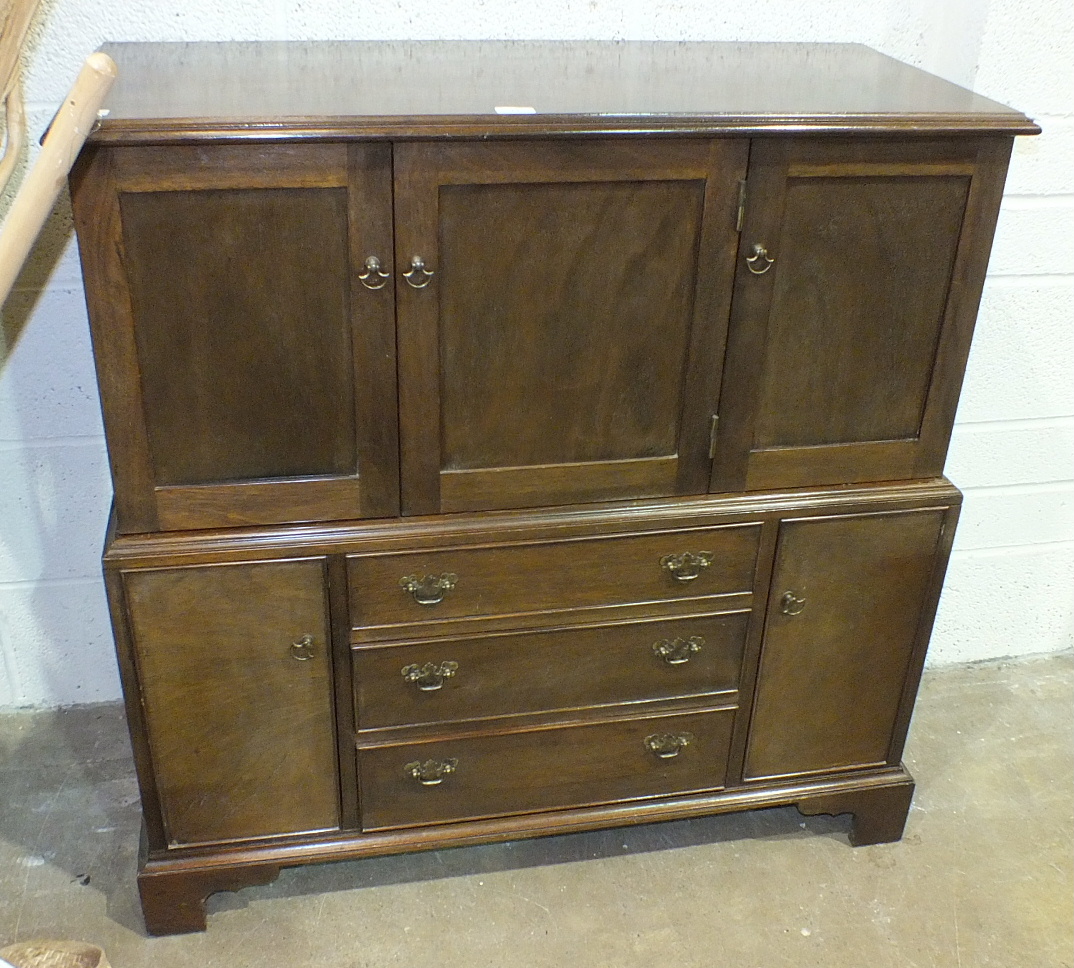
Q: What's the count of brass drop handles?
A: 11